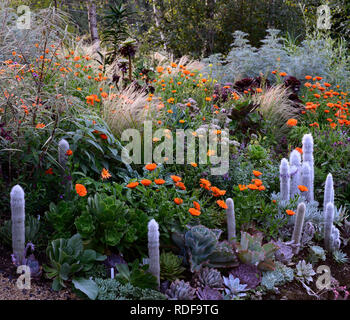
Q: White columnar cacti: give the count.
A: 11